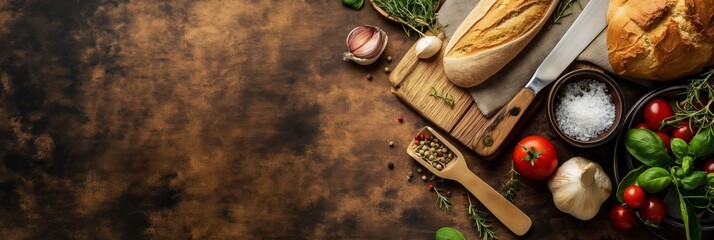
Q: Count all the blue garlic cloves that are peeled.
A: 0